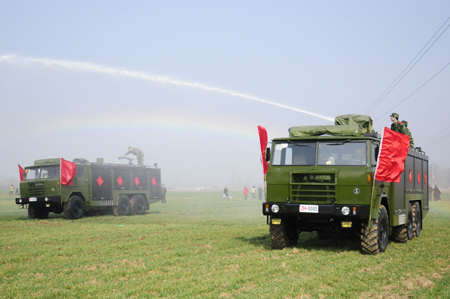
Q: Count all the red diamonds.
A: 7